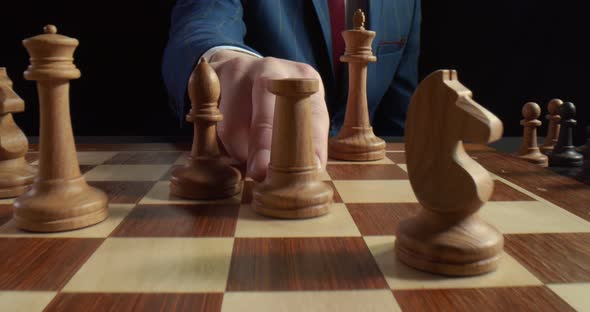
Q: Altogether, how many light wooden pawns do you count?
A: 2